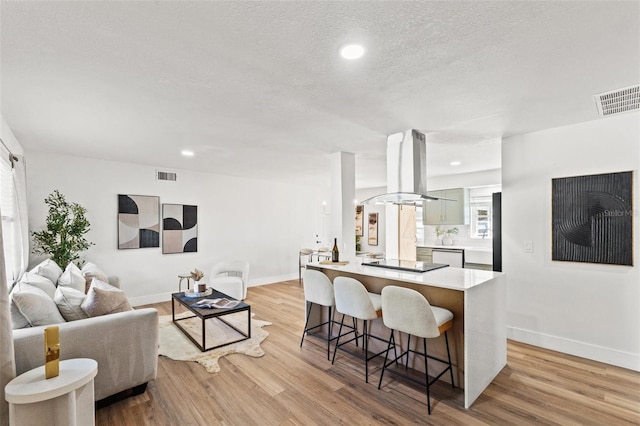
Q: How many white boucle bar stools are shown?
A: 3